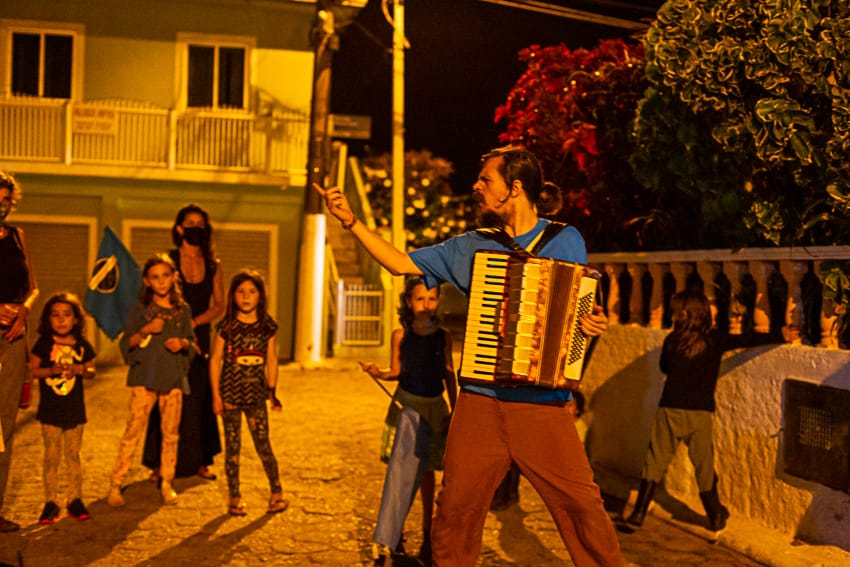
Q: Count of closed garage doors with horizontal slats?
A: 2